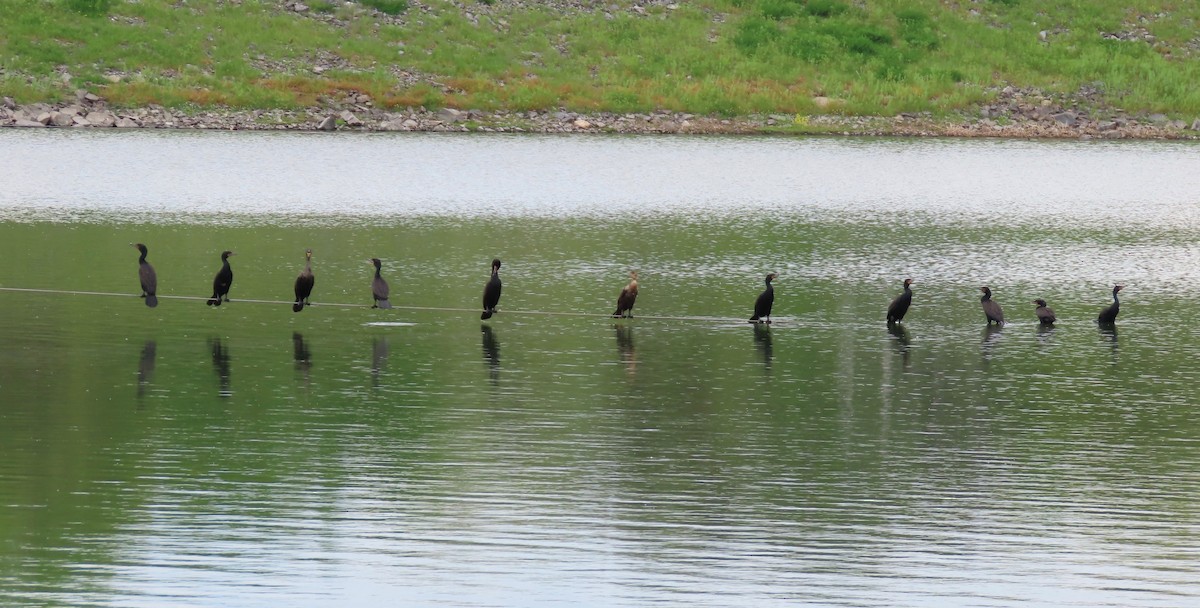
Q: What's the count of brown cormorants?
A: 1